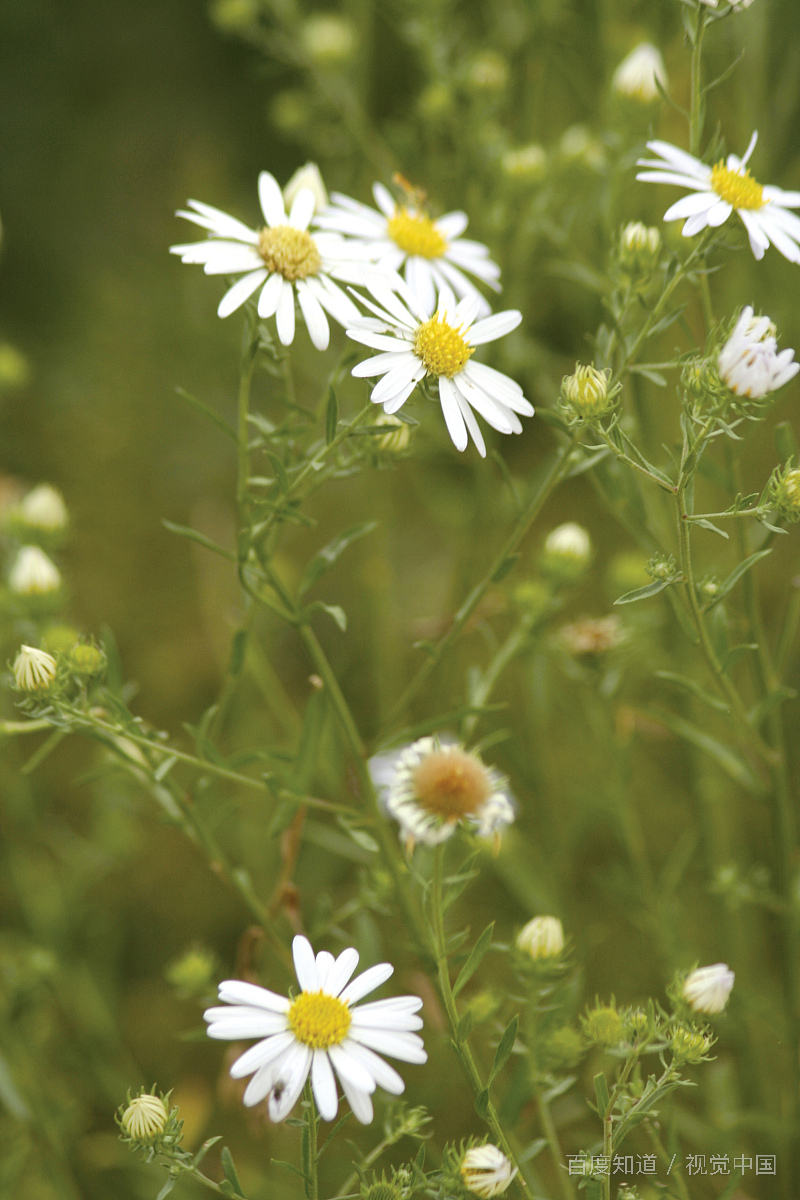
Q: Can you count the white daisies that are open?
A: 5